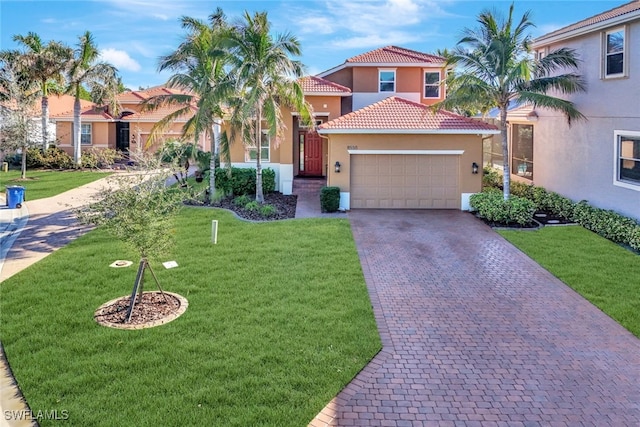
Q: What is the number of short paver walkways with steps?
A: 1